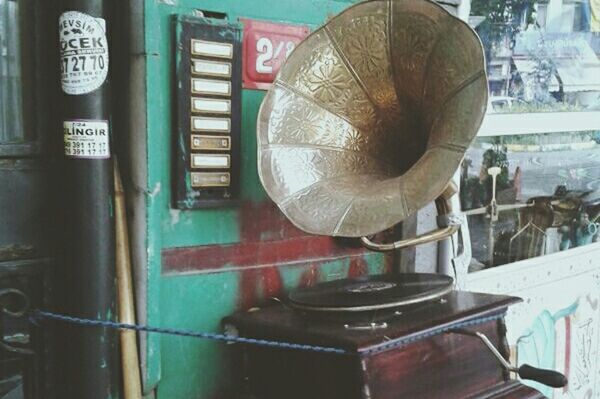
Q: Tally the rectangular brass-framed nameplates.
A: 8